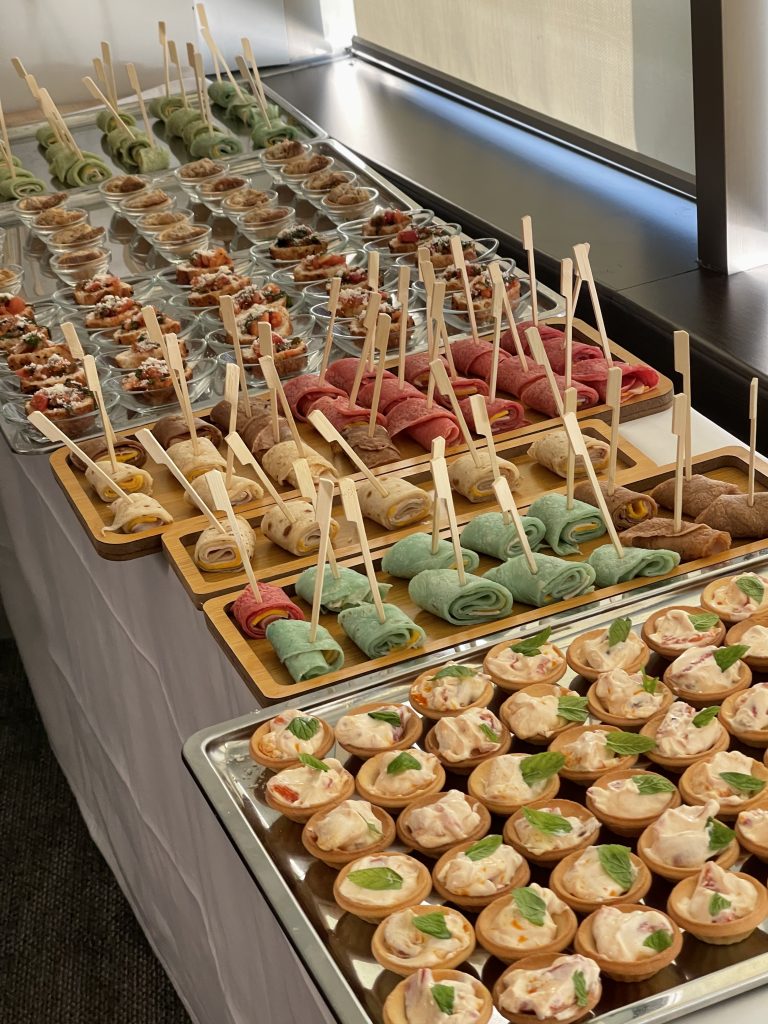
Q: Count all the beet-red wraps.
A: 15